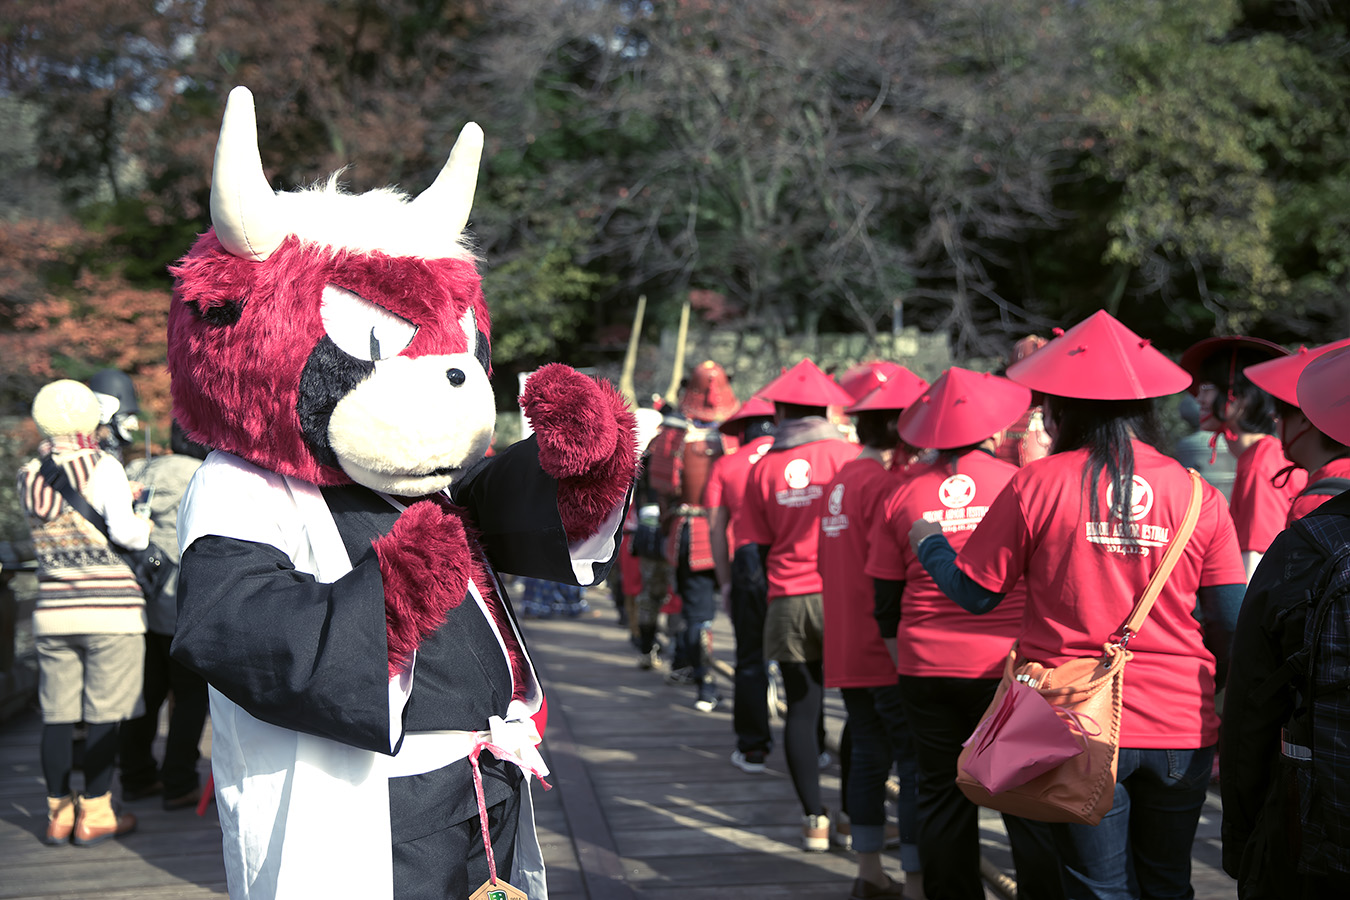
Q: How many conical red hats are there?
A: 9